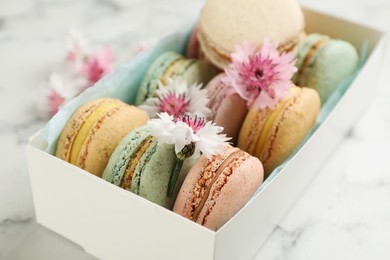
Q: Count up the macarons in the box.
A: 9